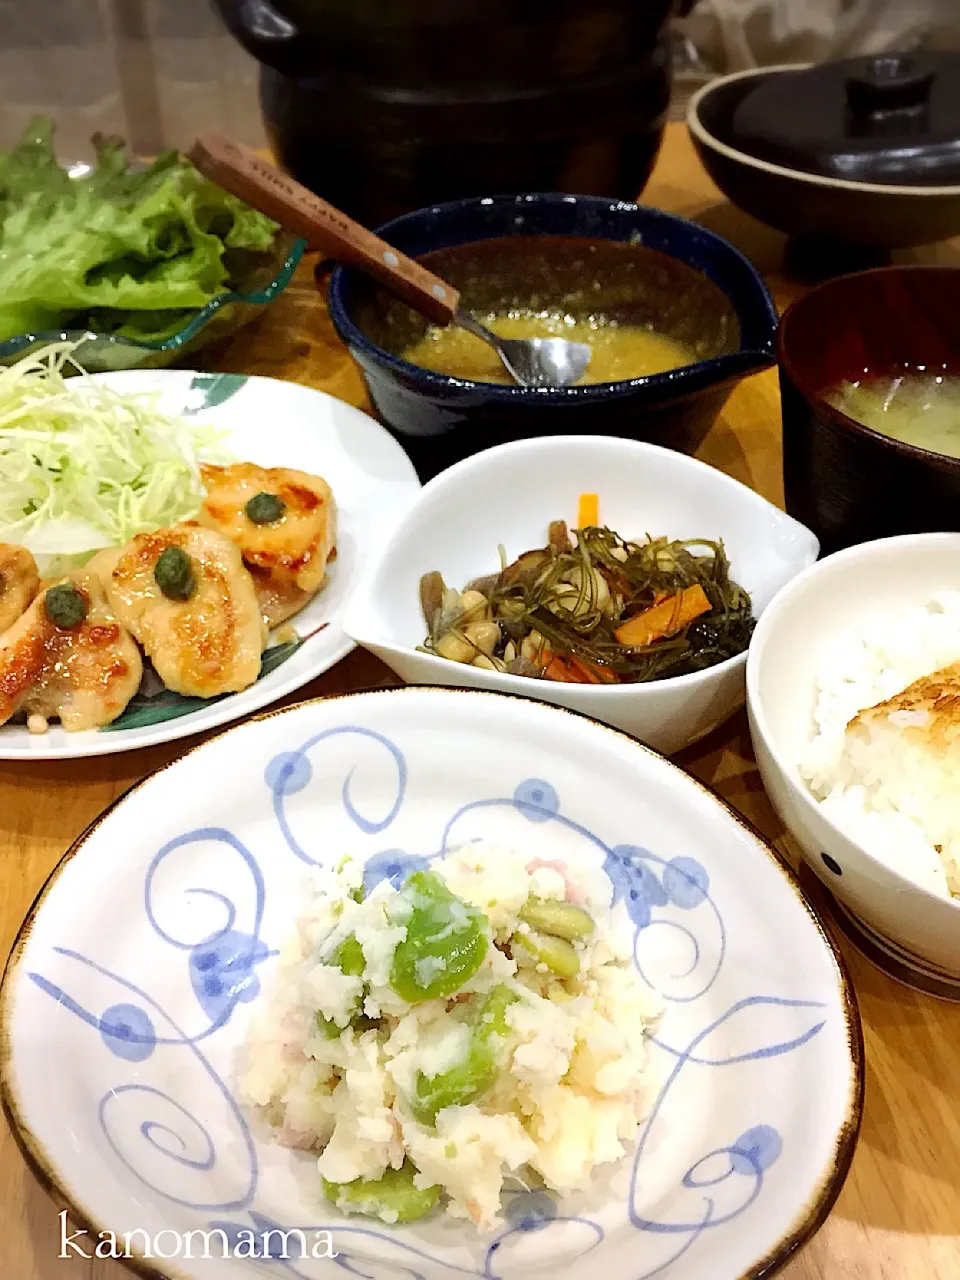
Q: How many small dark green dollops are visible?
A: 3